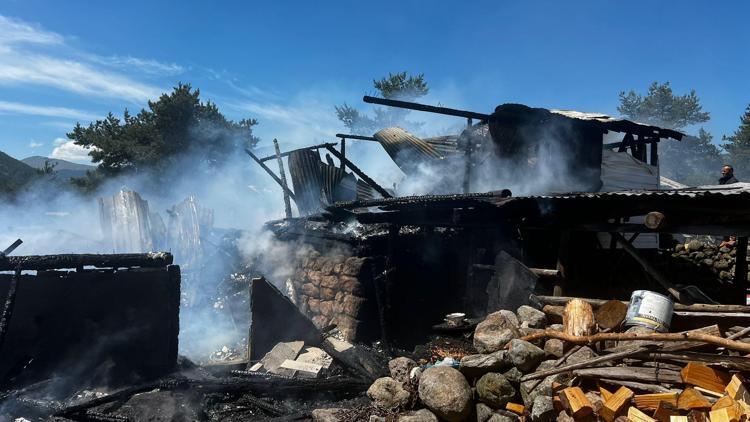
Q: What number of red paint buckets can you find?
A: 0